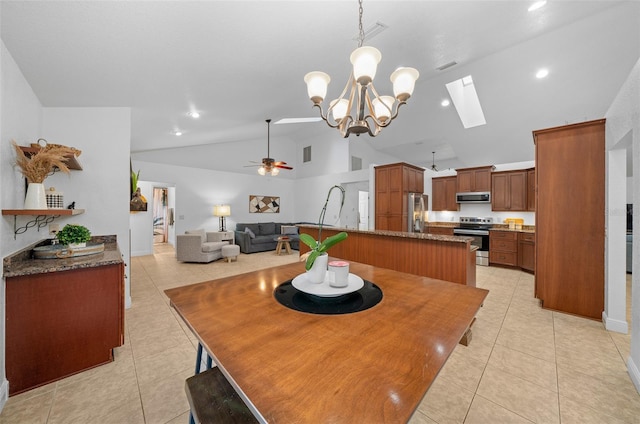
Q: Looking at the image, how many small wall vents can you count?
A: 2